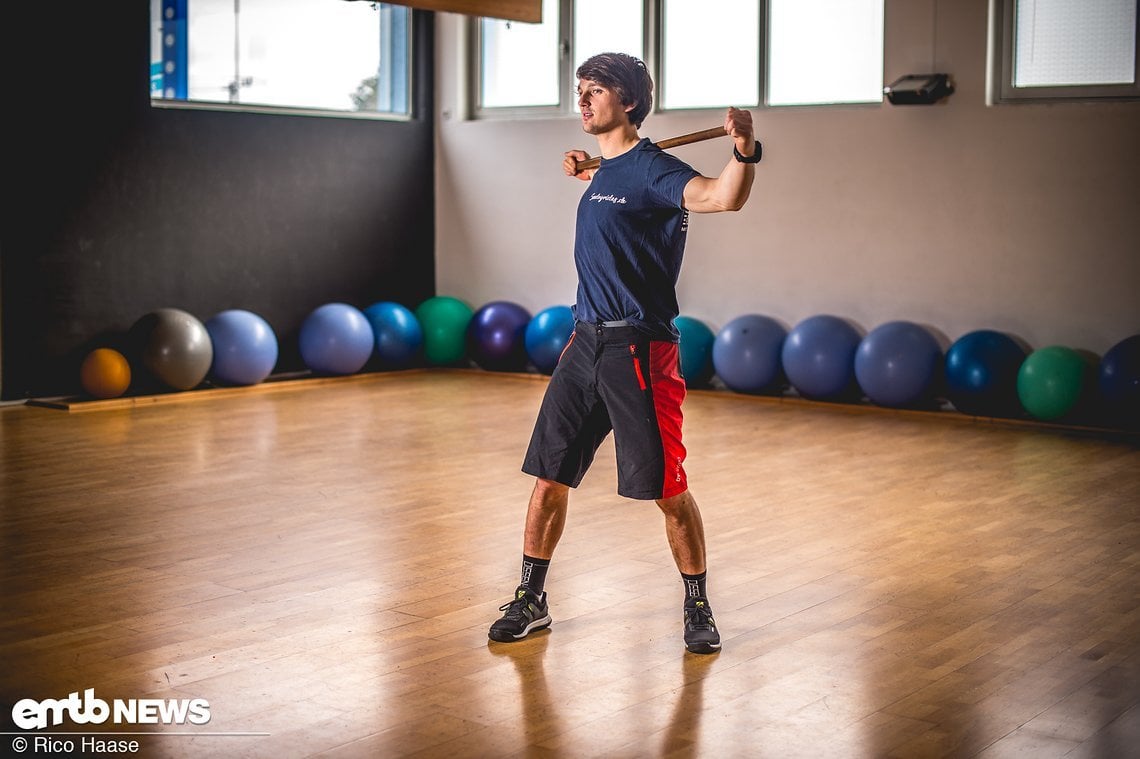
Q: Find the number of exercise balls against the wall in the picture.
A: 15